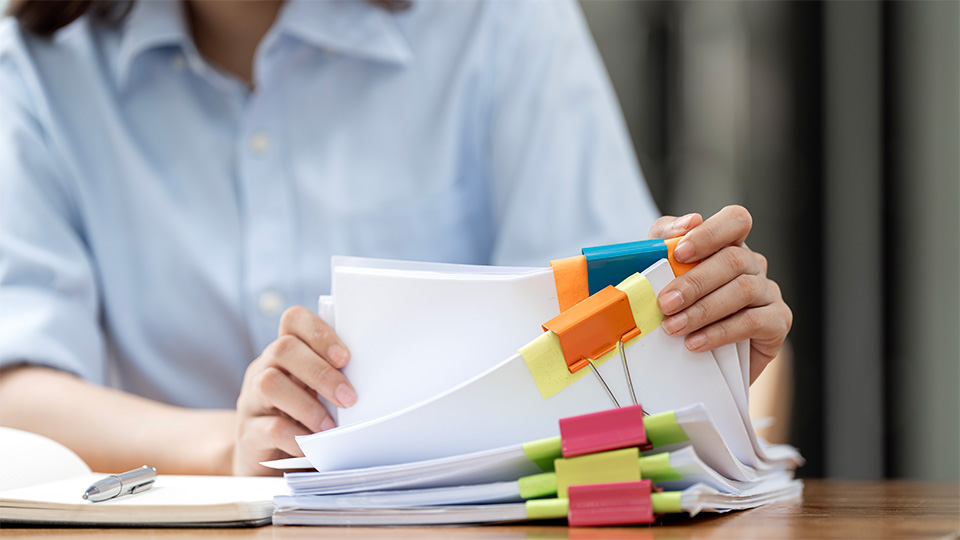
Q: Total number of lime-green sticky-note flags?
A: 3